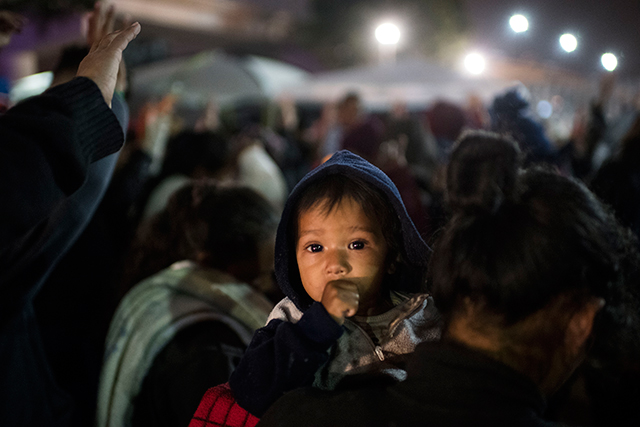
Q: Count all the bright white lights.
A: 5